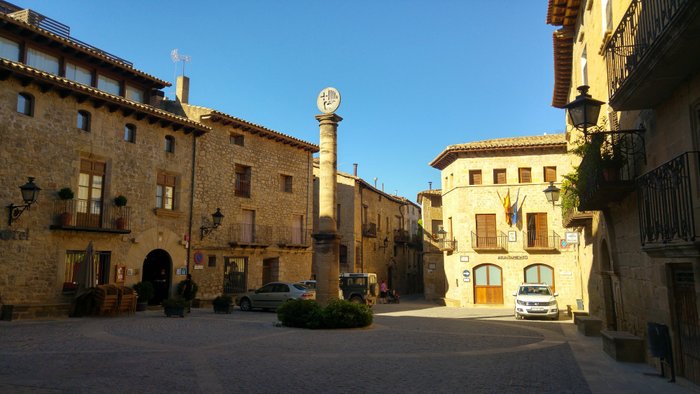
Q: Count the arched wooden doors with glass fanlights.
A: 2